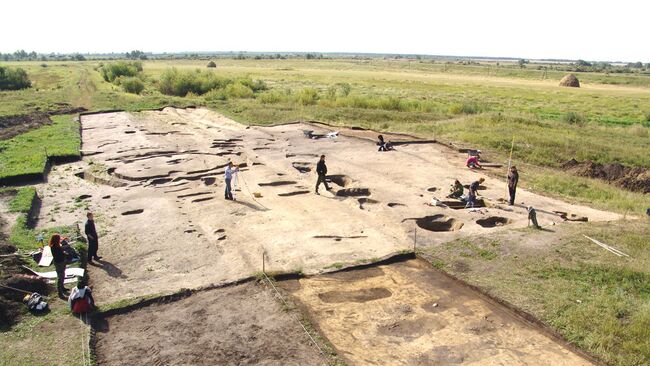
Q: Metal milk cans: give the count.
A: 0